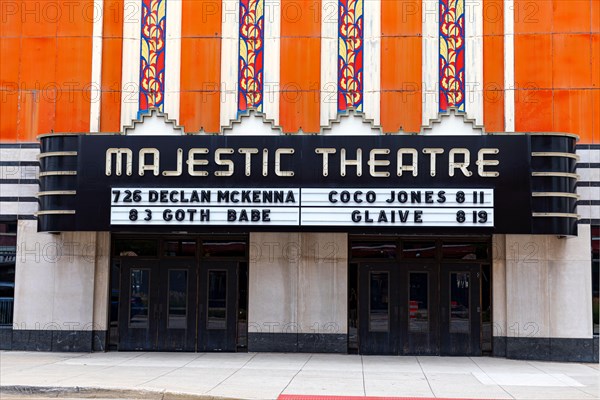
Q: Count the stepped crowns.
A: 4